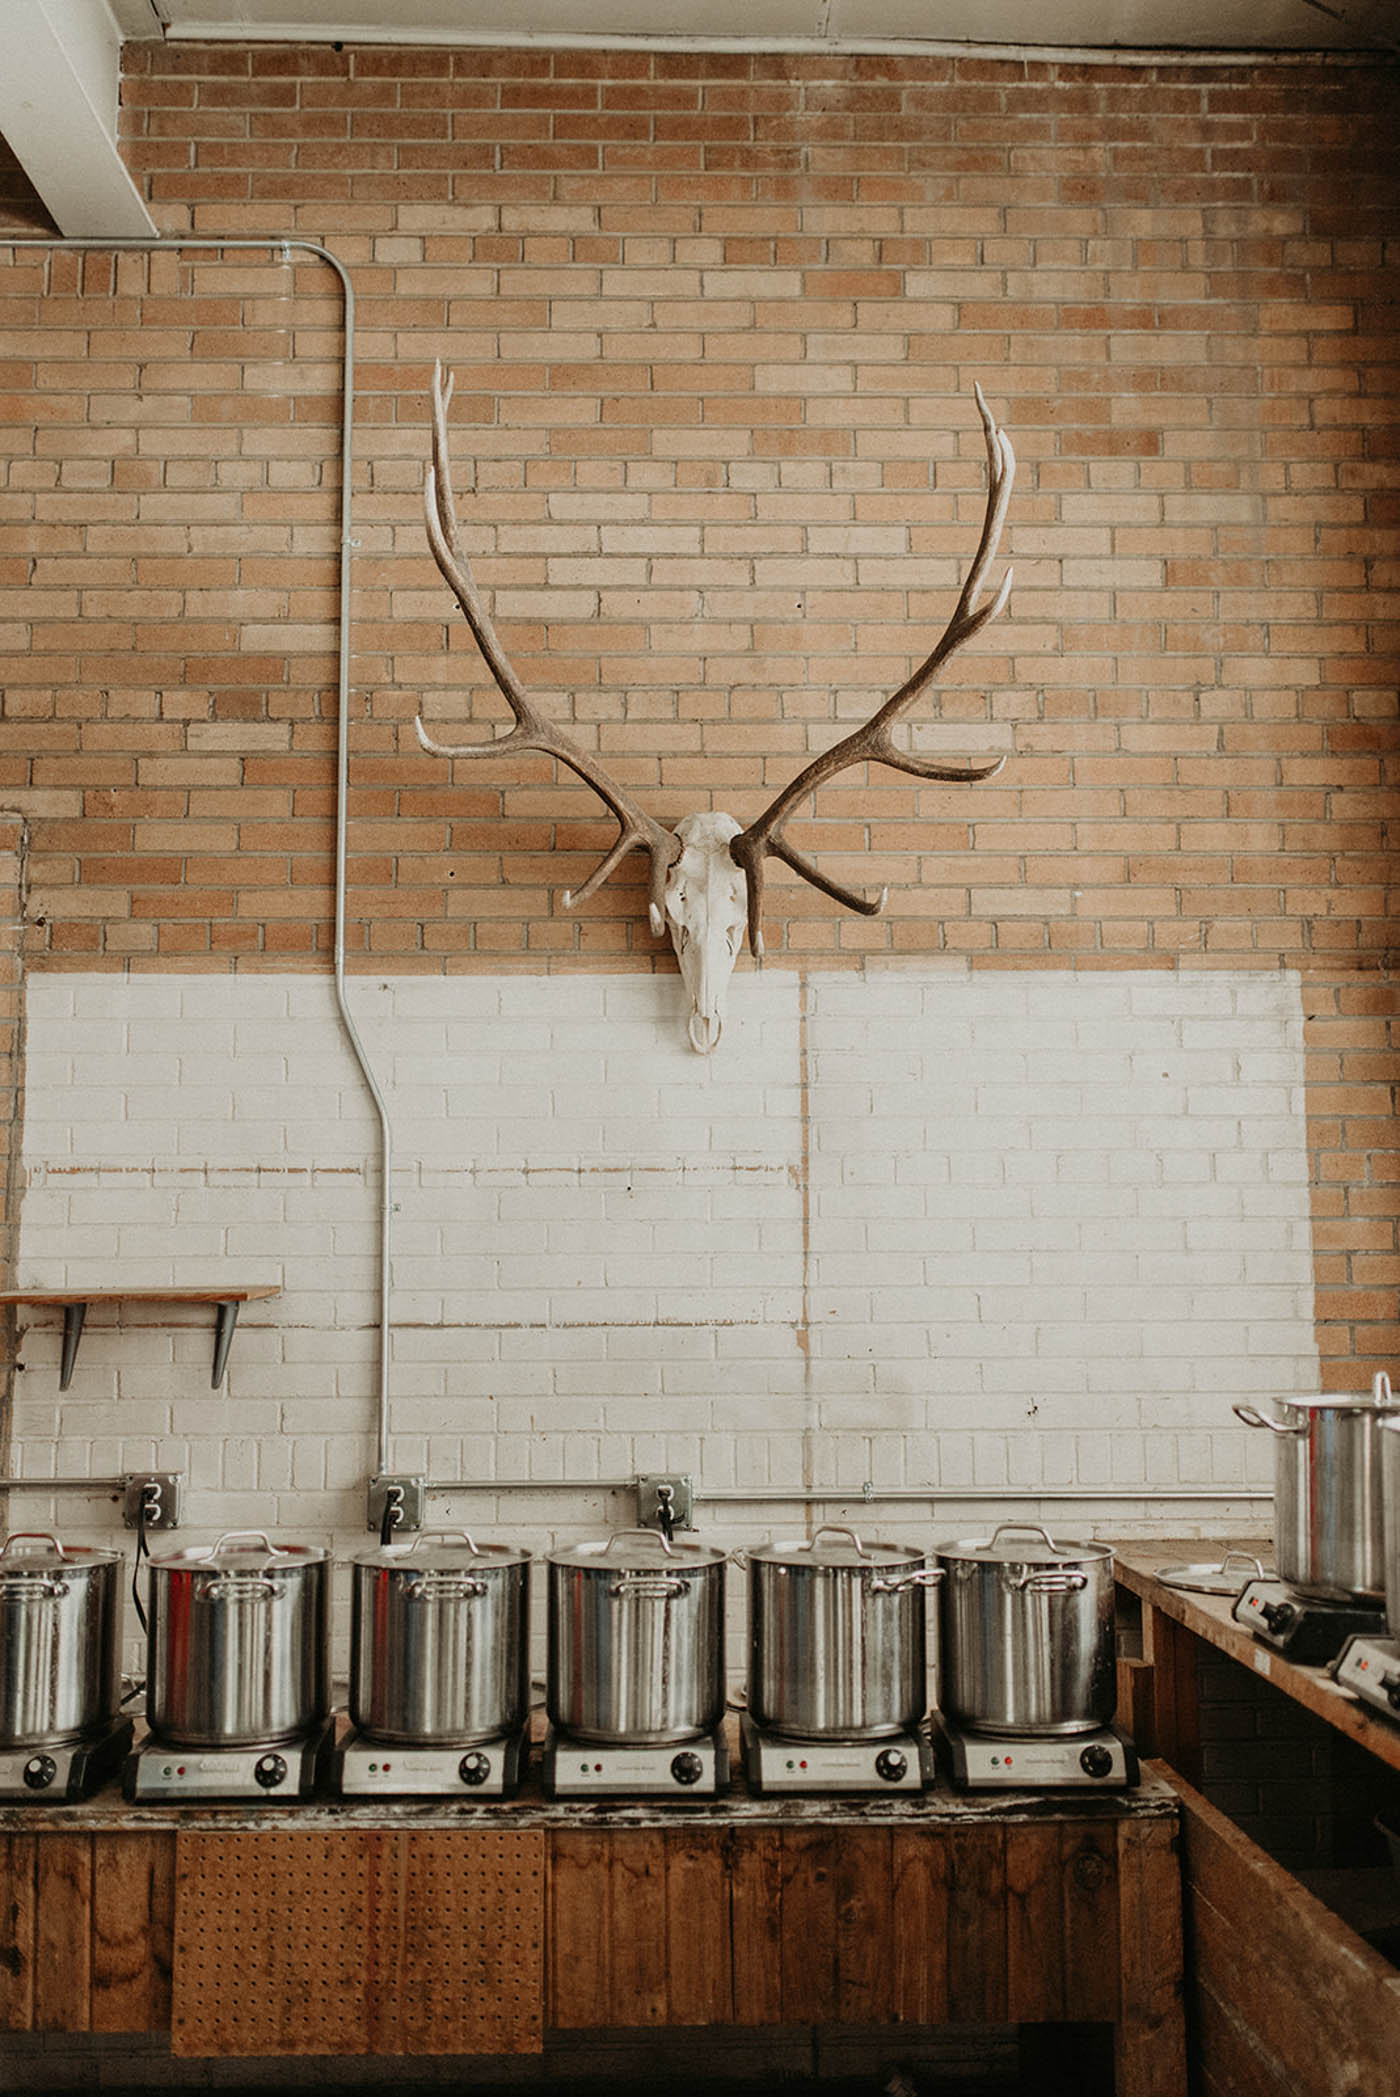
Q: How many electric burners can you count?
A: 8